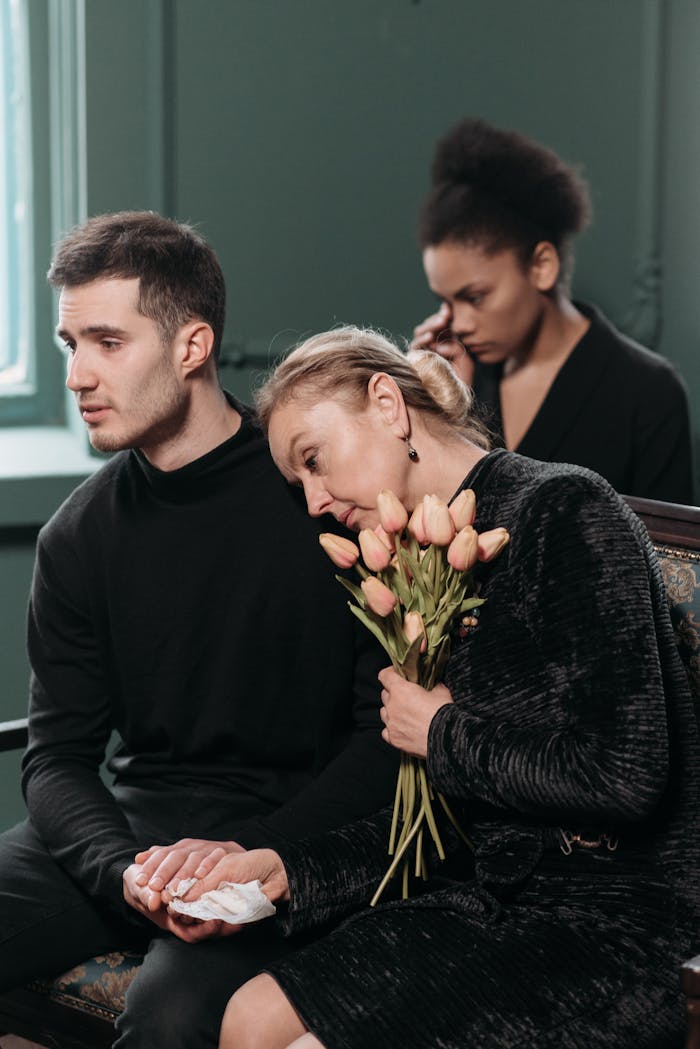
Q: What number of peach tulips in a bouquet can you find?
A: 11